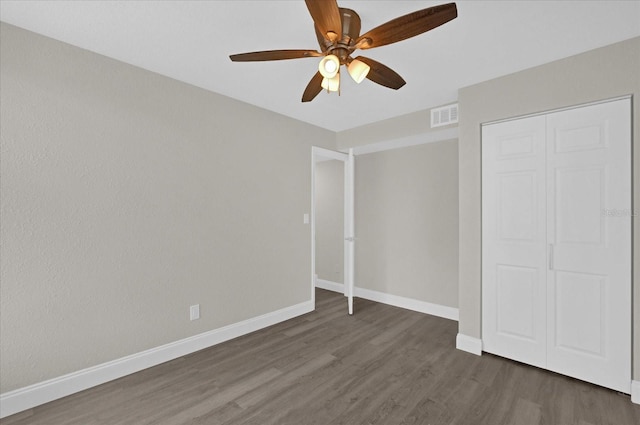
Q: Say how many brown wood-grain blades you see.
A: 5